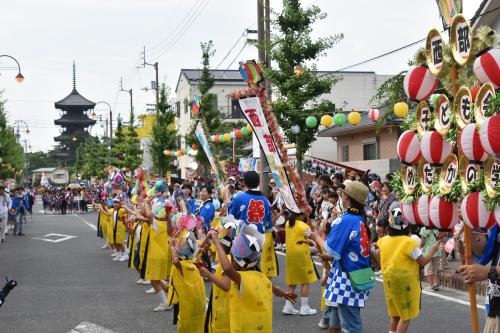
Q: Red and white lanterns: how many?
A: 12